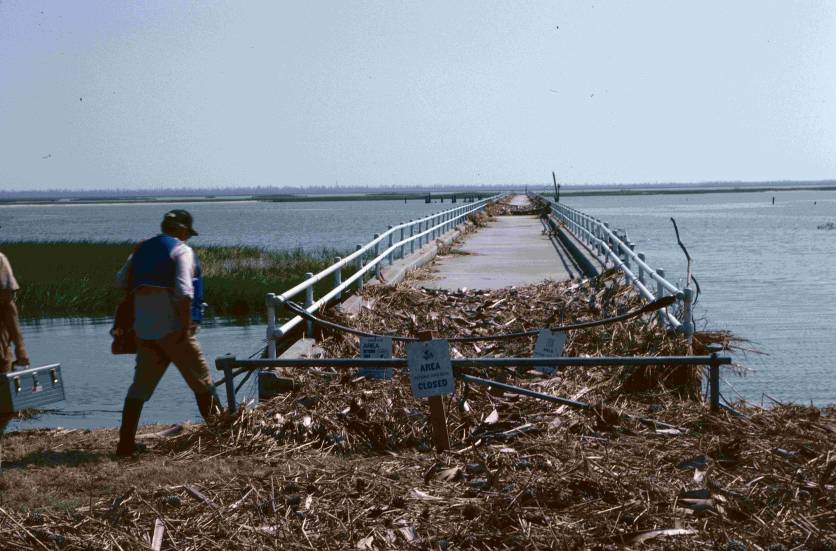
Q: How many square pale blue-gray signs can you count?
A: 3